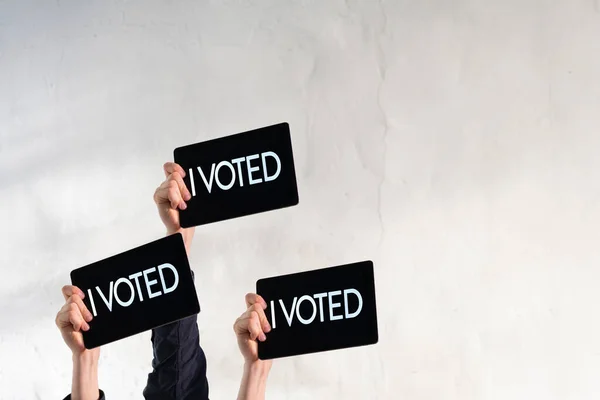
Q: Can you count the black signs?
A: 3